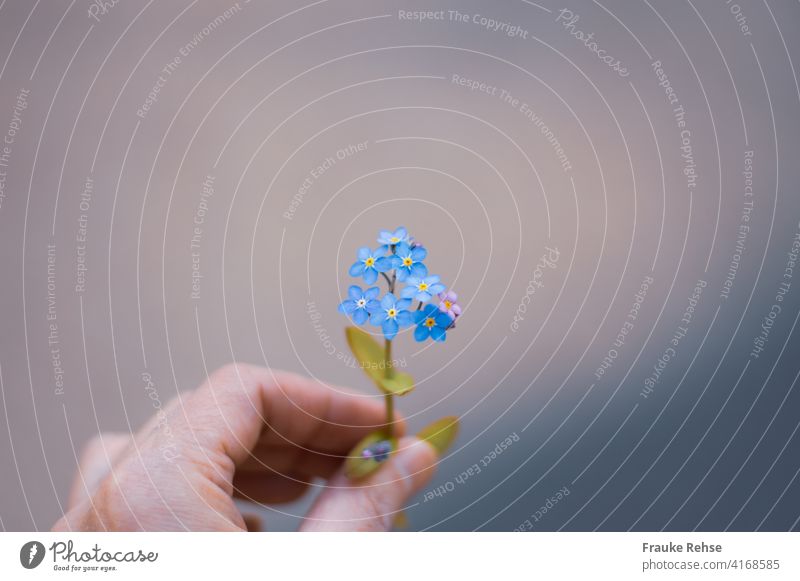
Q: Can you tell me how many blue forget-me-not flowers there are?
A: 7